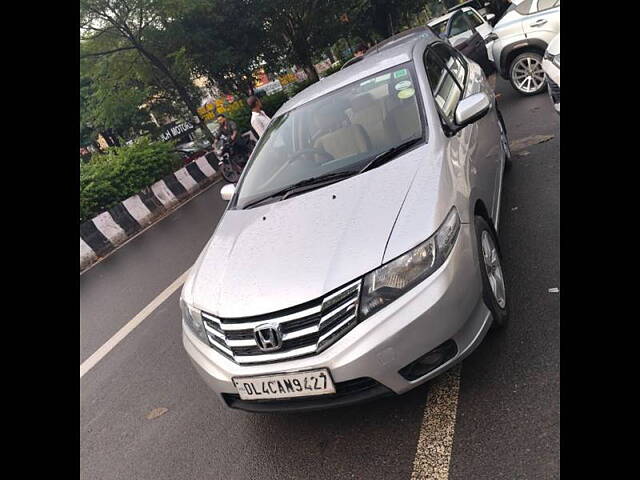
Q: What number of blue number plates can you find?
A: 0